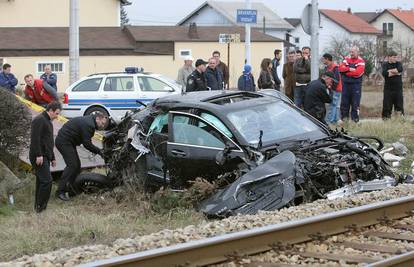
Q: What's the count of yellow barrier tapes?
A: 1